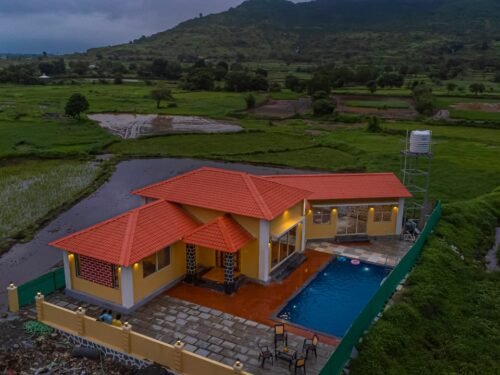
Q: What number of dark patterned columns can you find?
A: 2